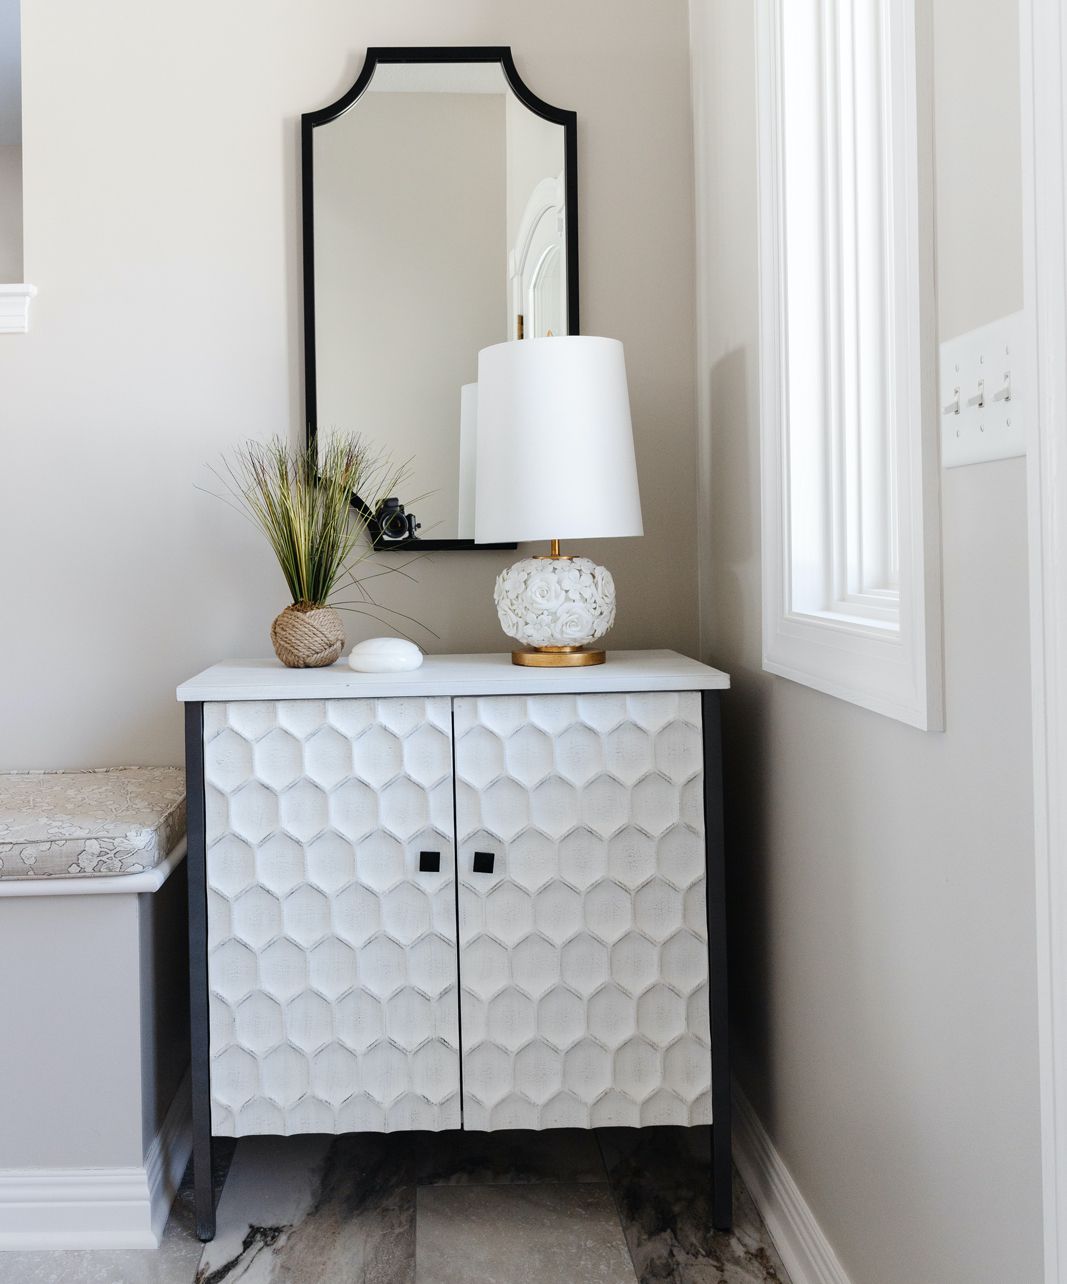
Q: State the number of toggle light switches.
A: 3